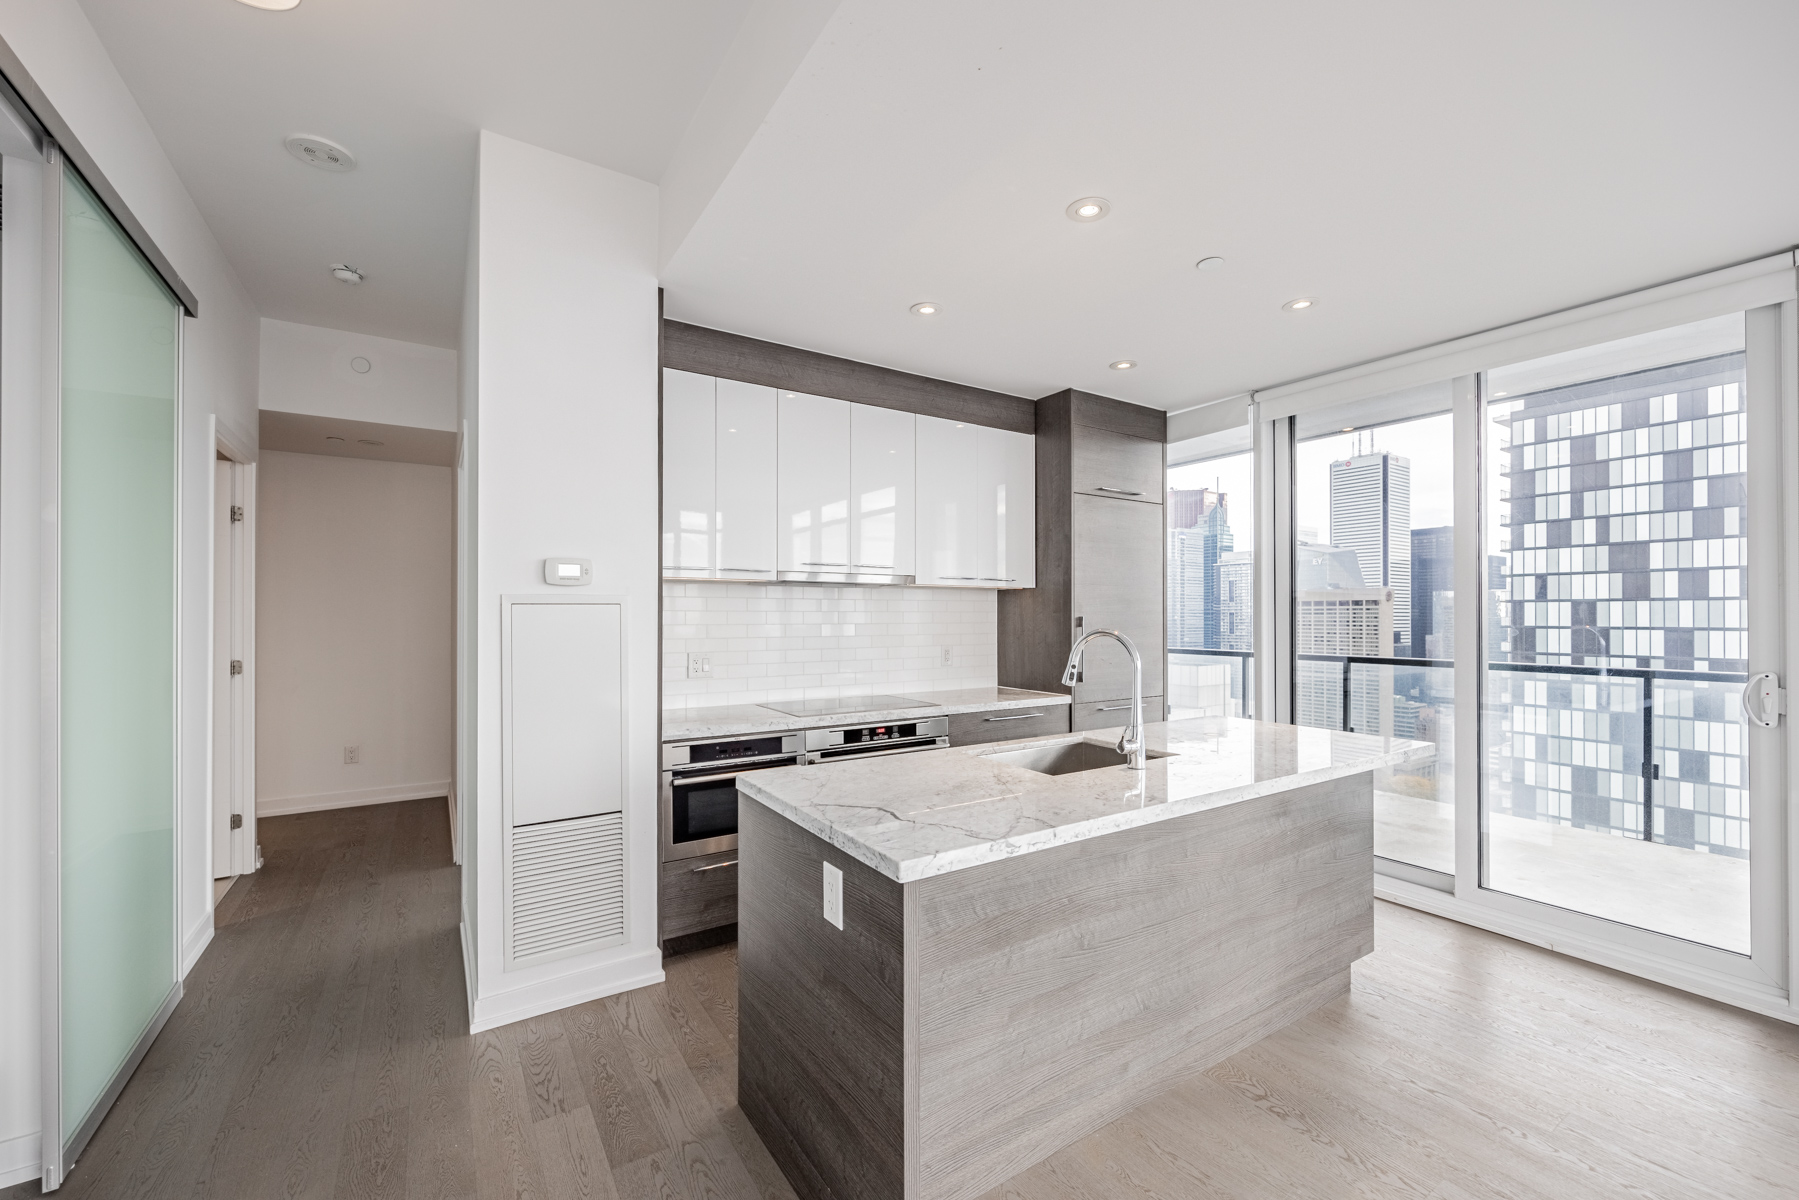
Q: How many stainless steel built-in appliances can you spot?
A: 2